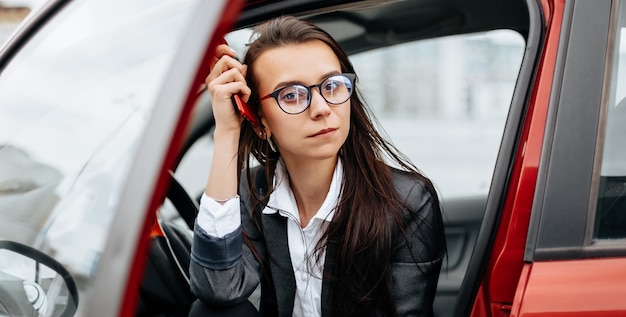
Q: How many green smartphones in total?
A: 0